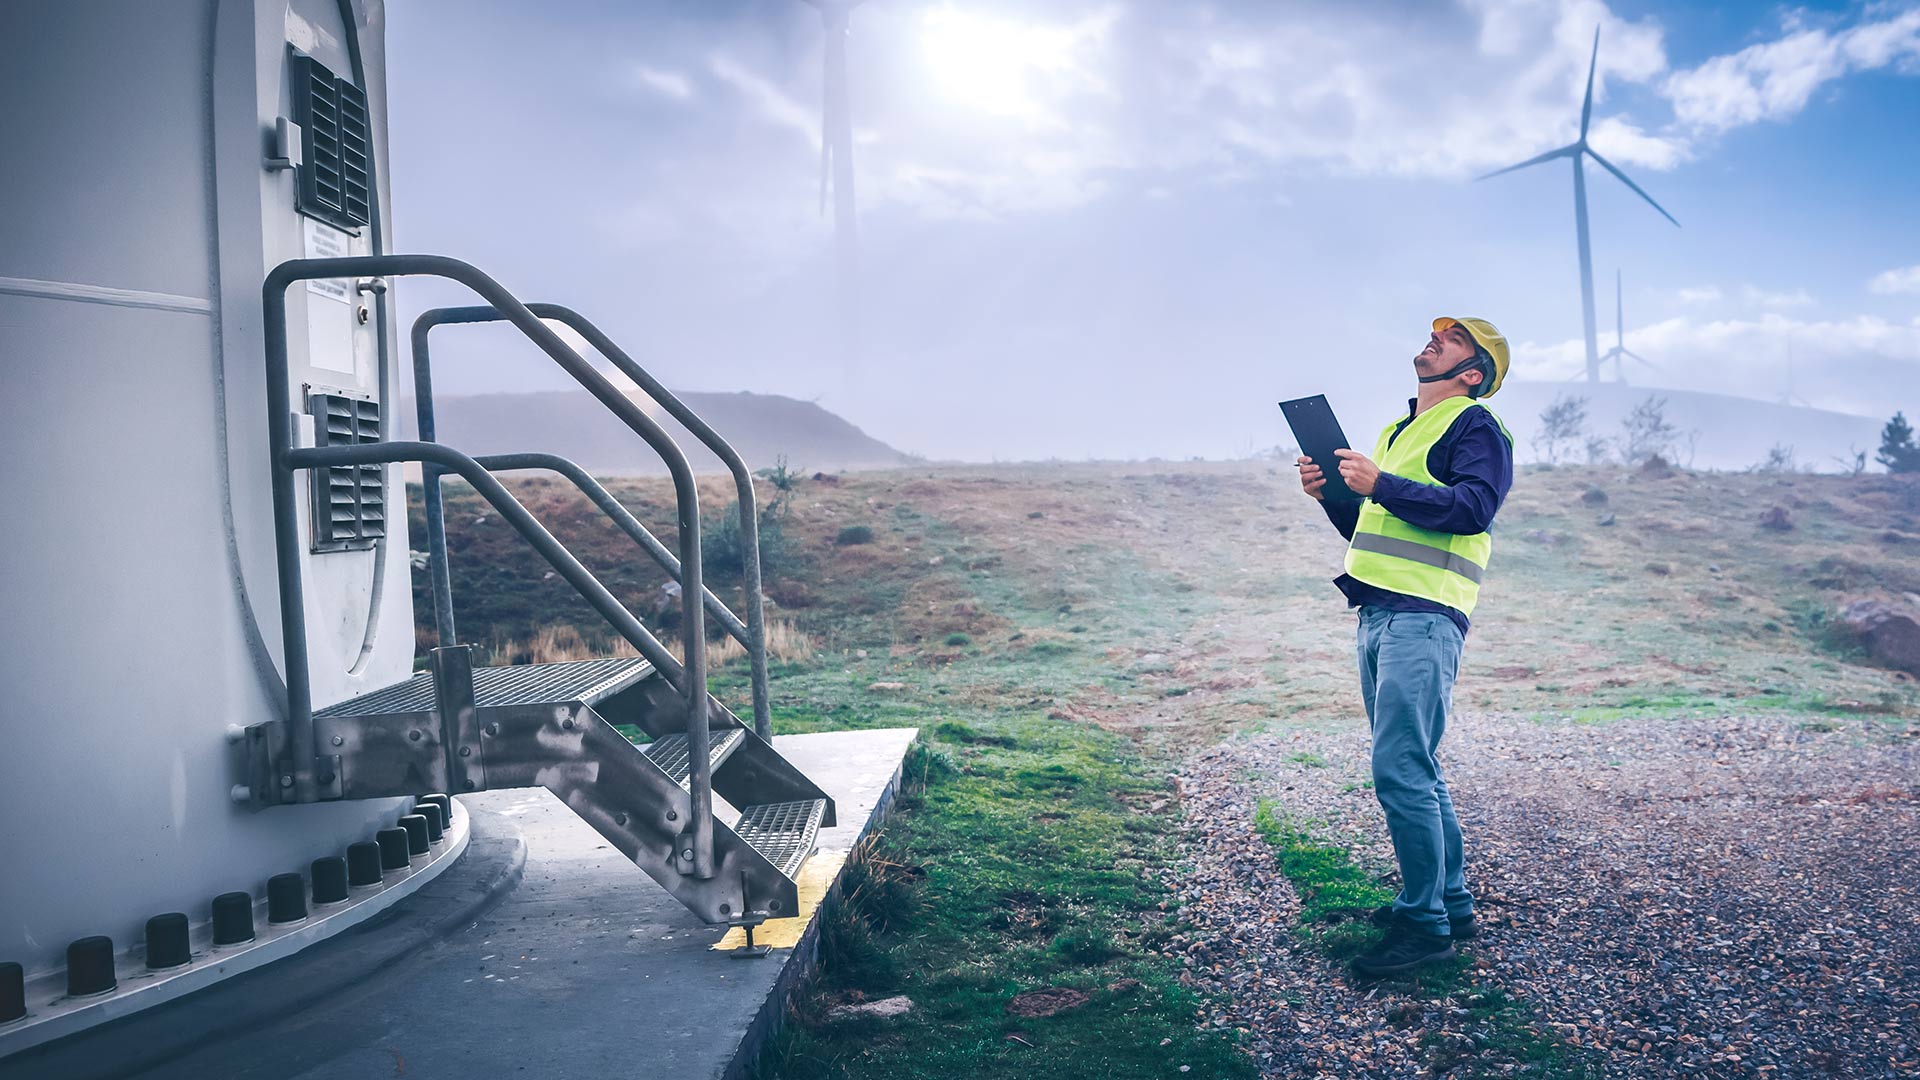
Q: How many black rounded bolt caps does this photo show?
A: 11